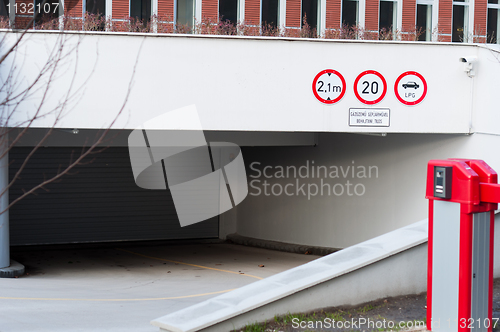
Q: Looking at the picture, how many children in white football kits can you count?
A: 0